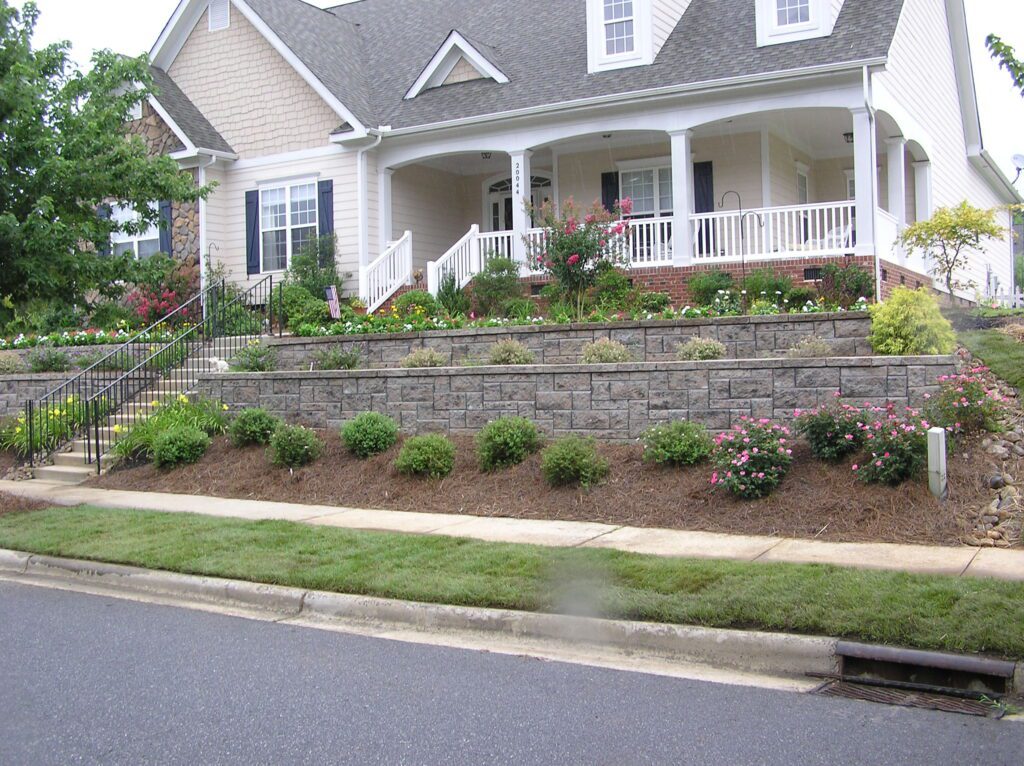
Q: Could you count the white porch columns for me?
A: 6